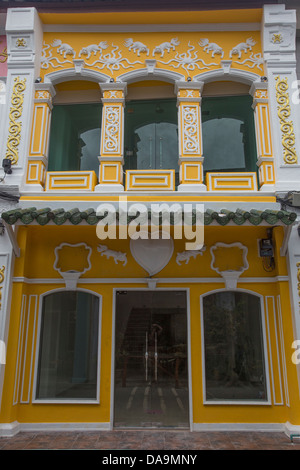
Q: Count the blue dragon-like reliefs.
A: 0